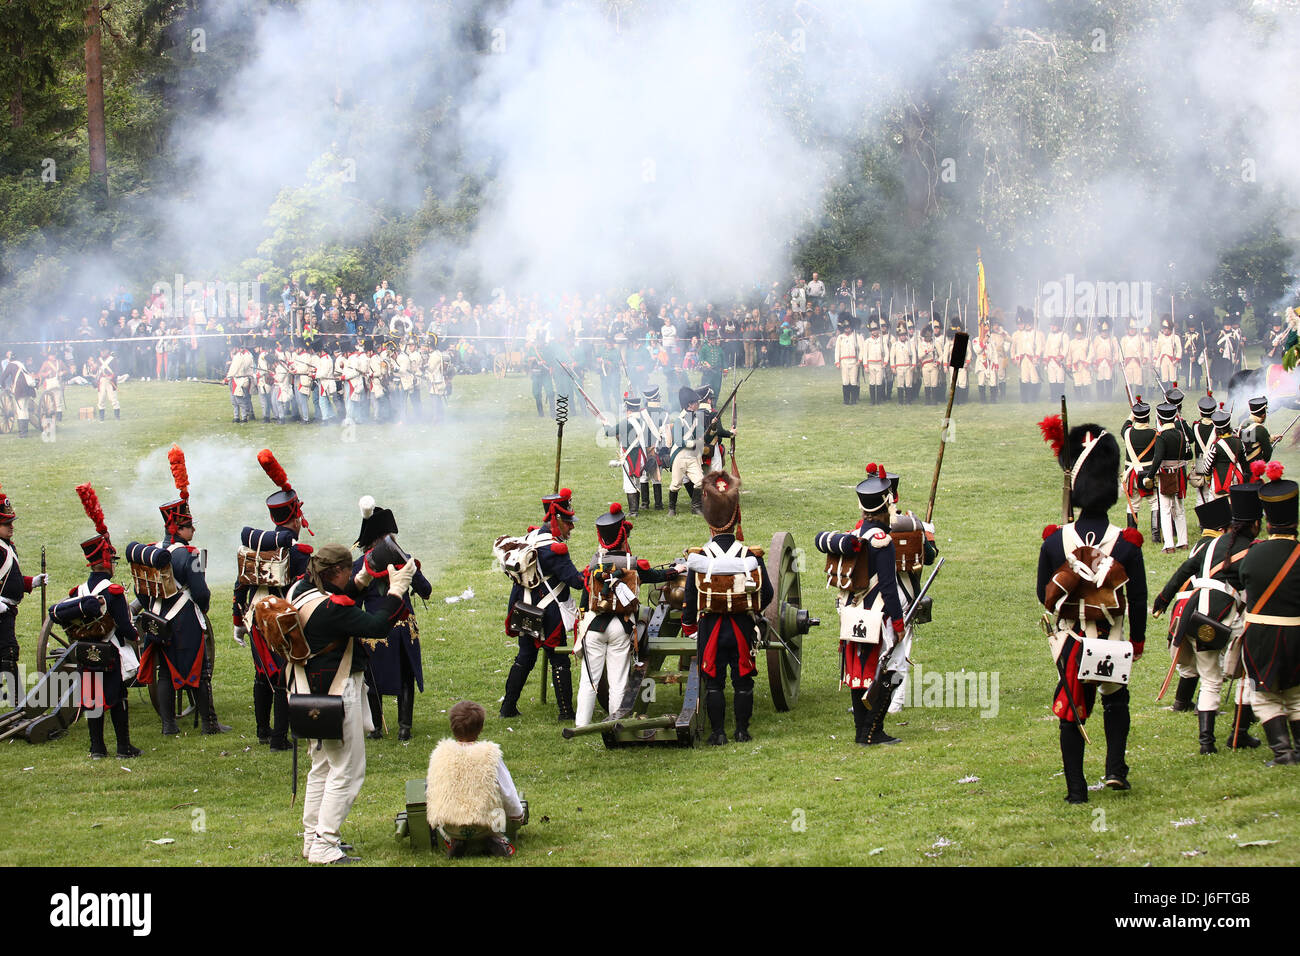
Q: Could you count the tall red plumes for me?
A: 3